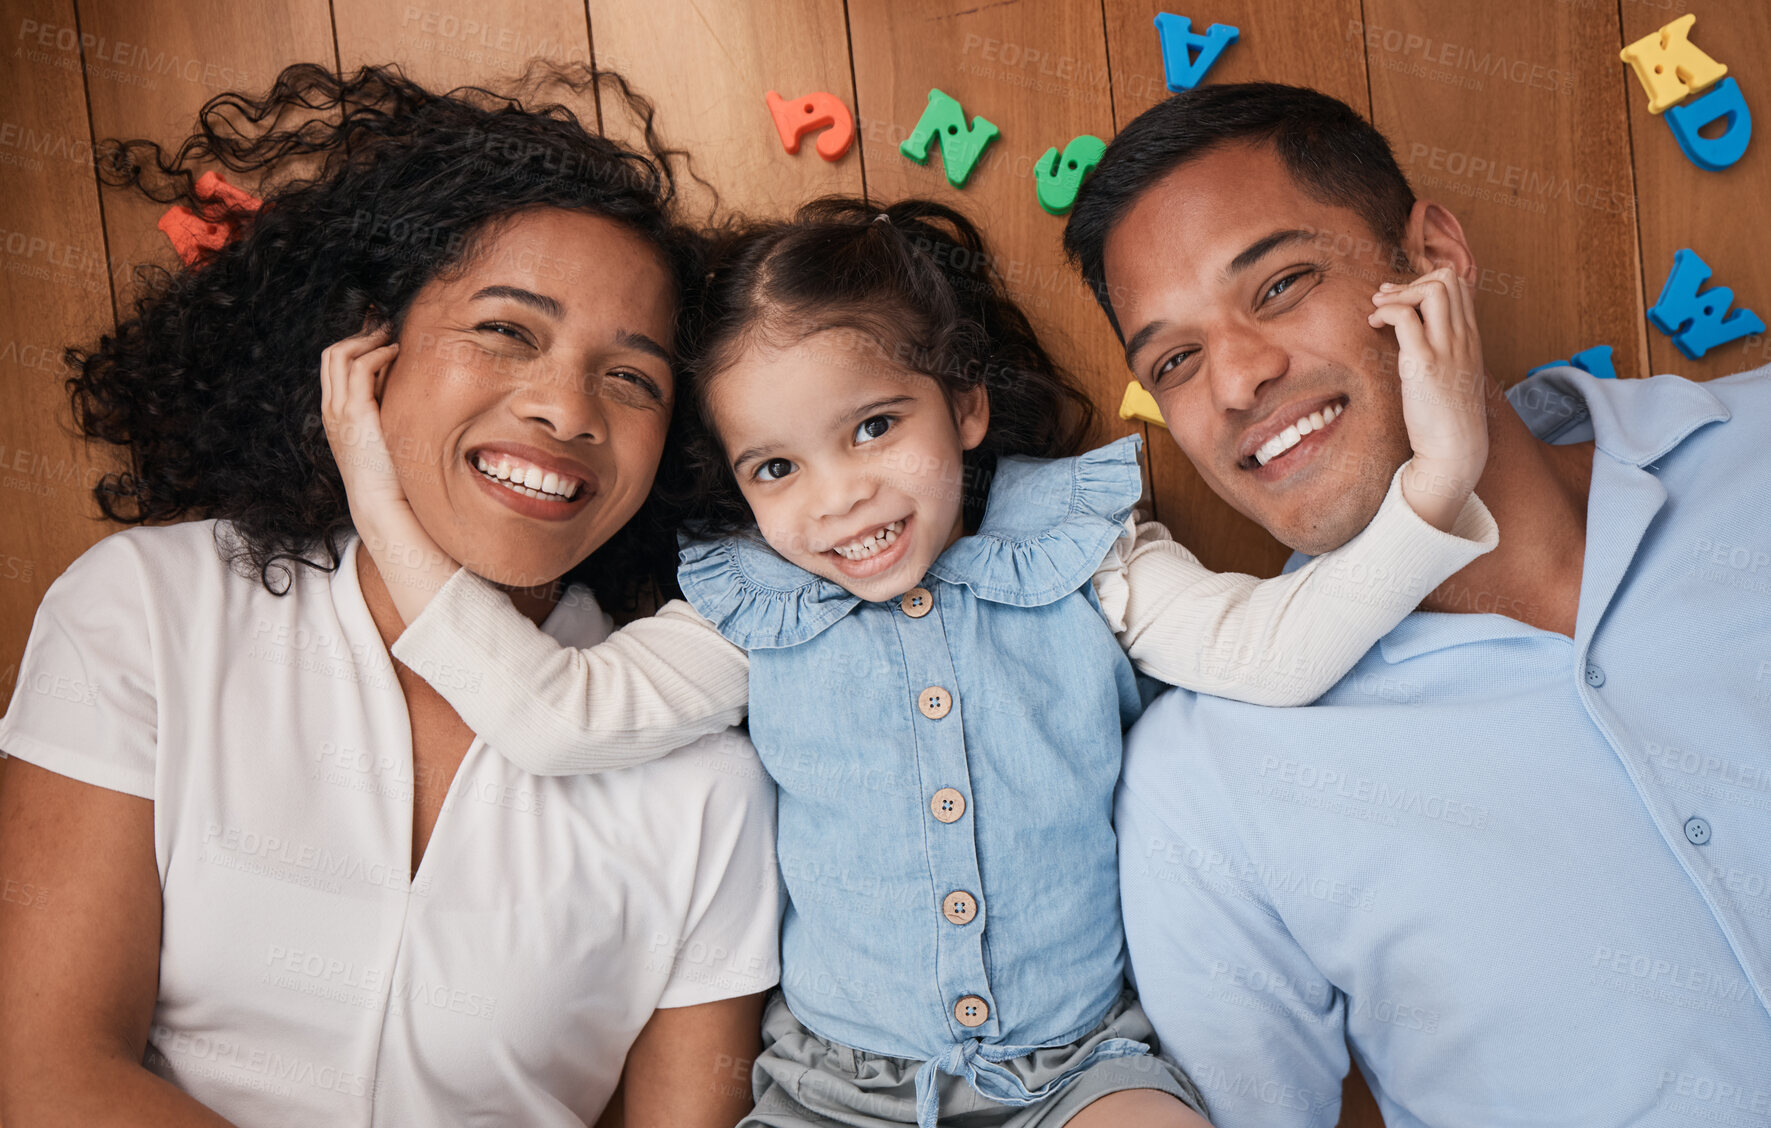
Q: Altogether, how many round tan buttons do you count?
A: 5